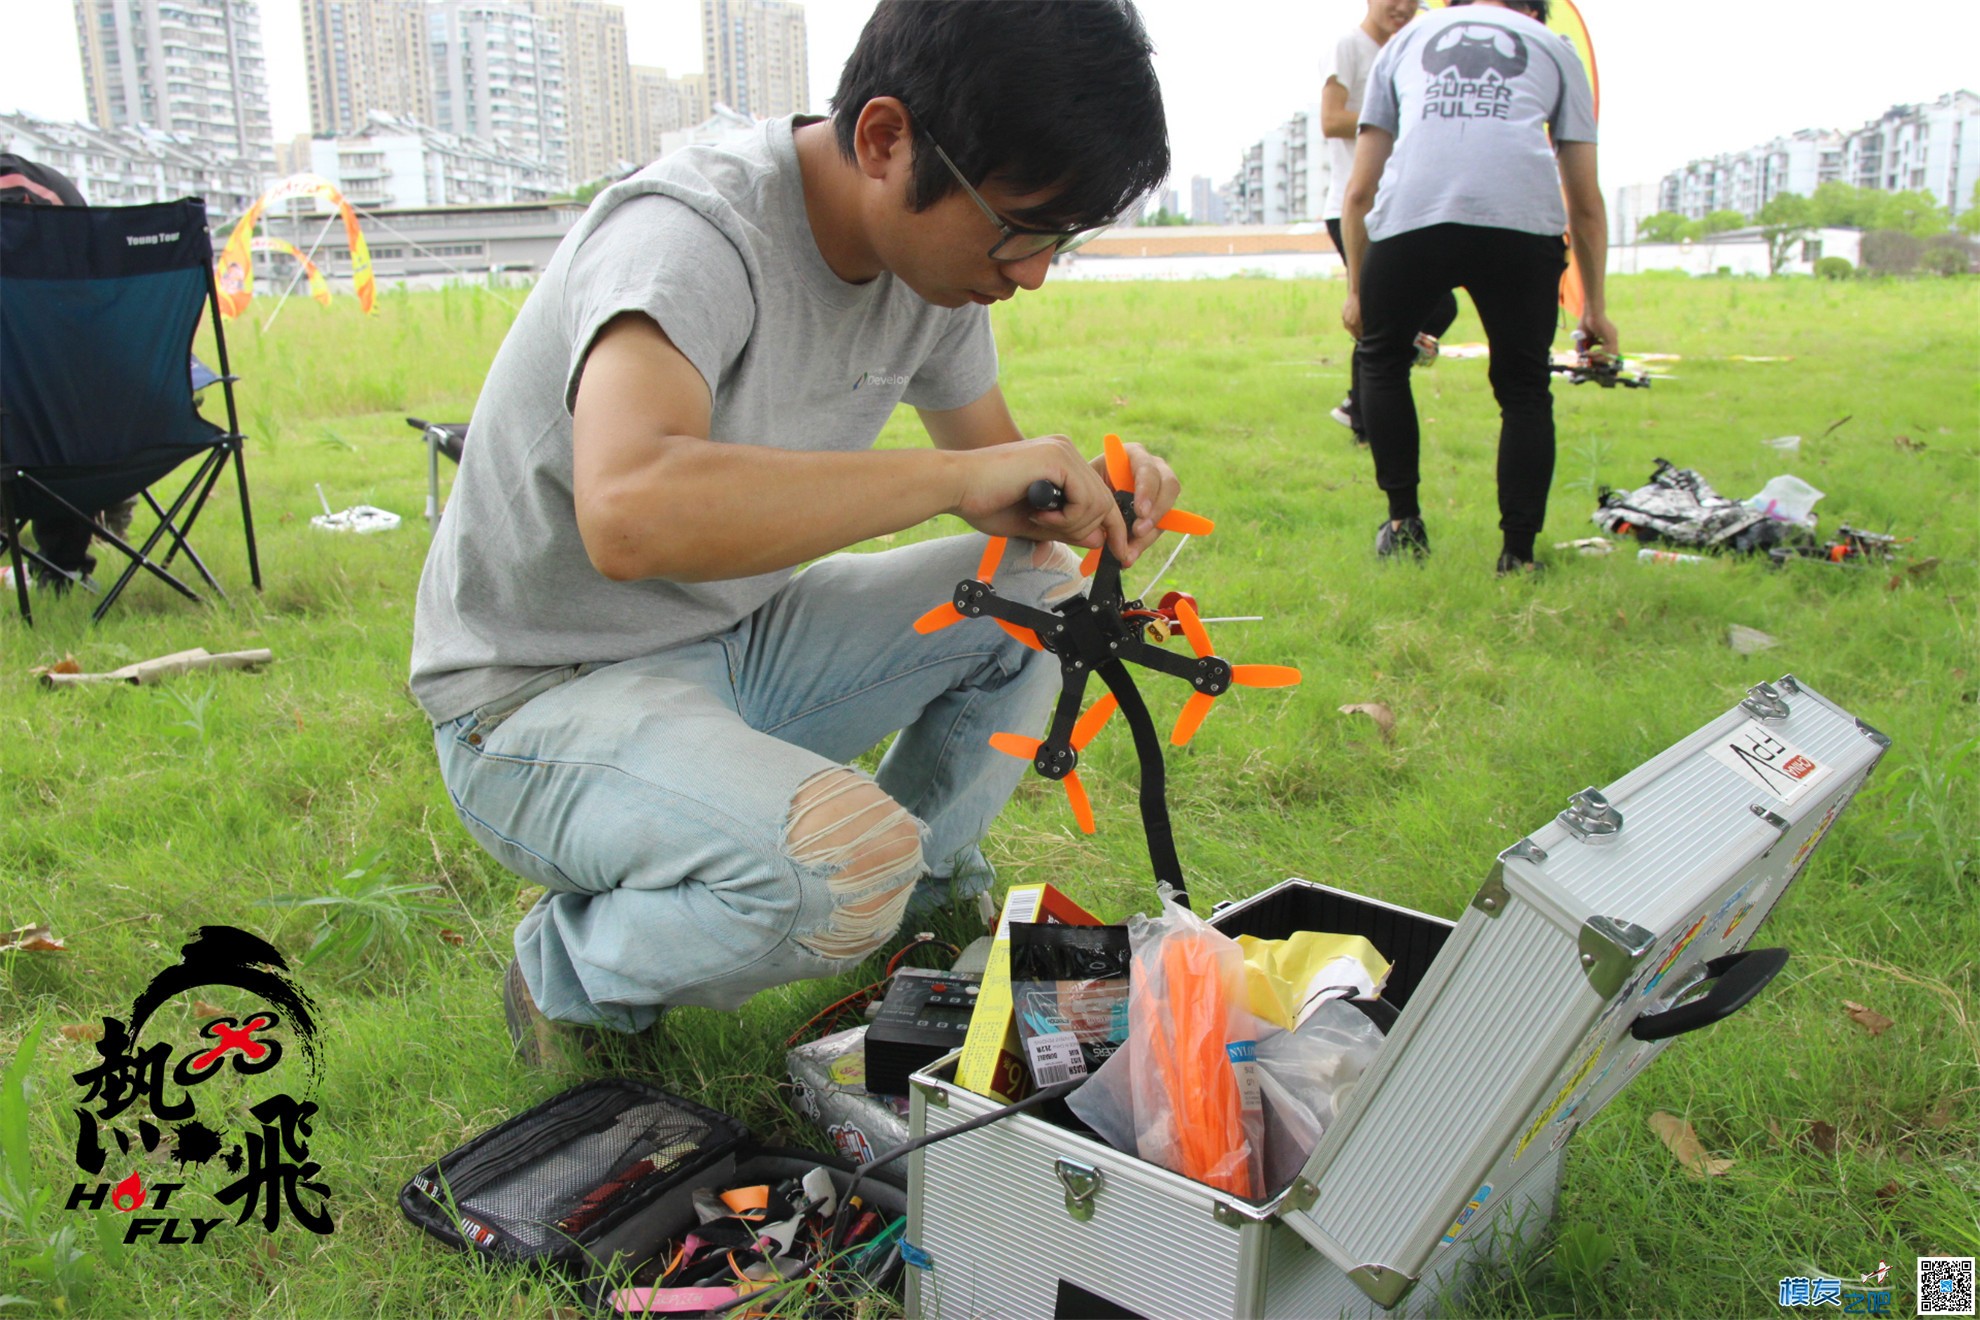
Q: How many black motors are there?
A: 4